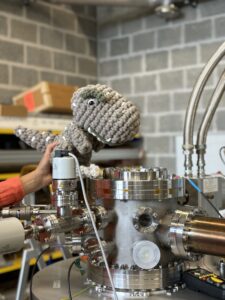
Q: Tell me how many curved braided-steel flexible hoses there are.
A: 2